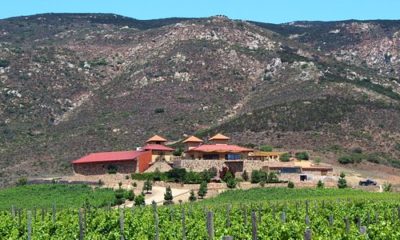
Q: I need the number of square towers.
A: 3